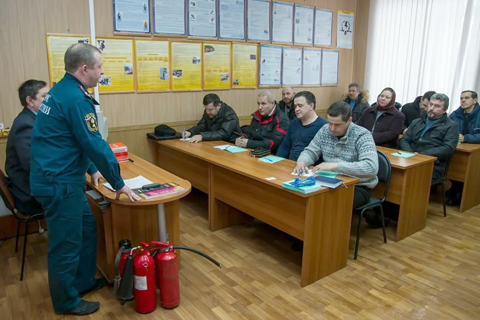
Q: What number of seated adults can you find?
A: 11